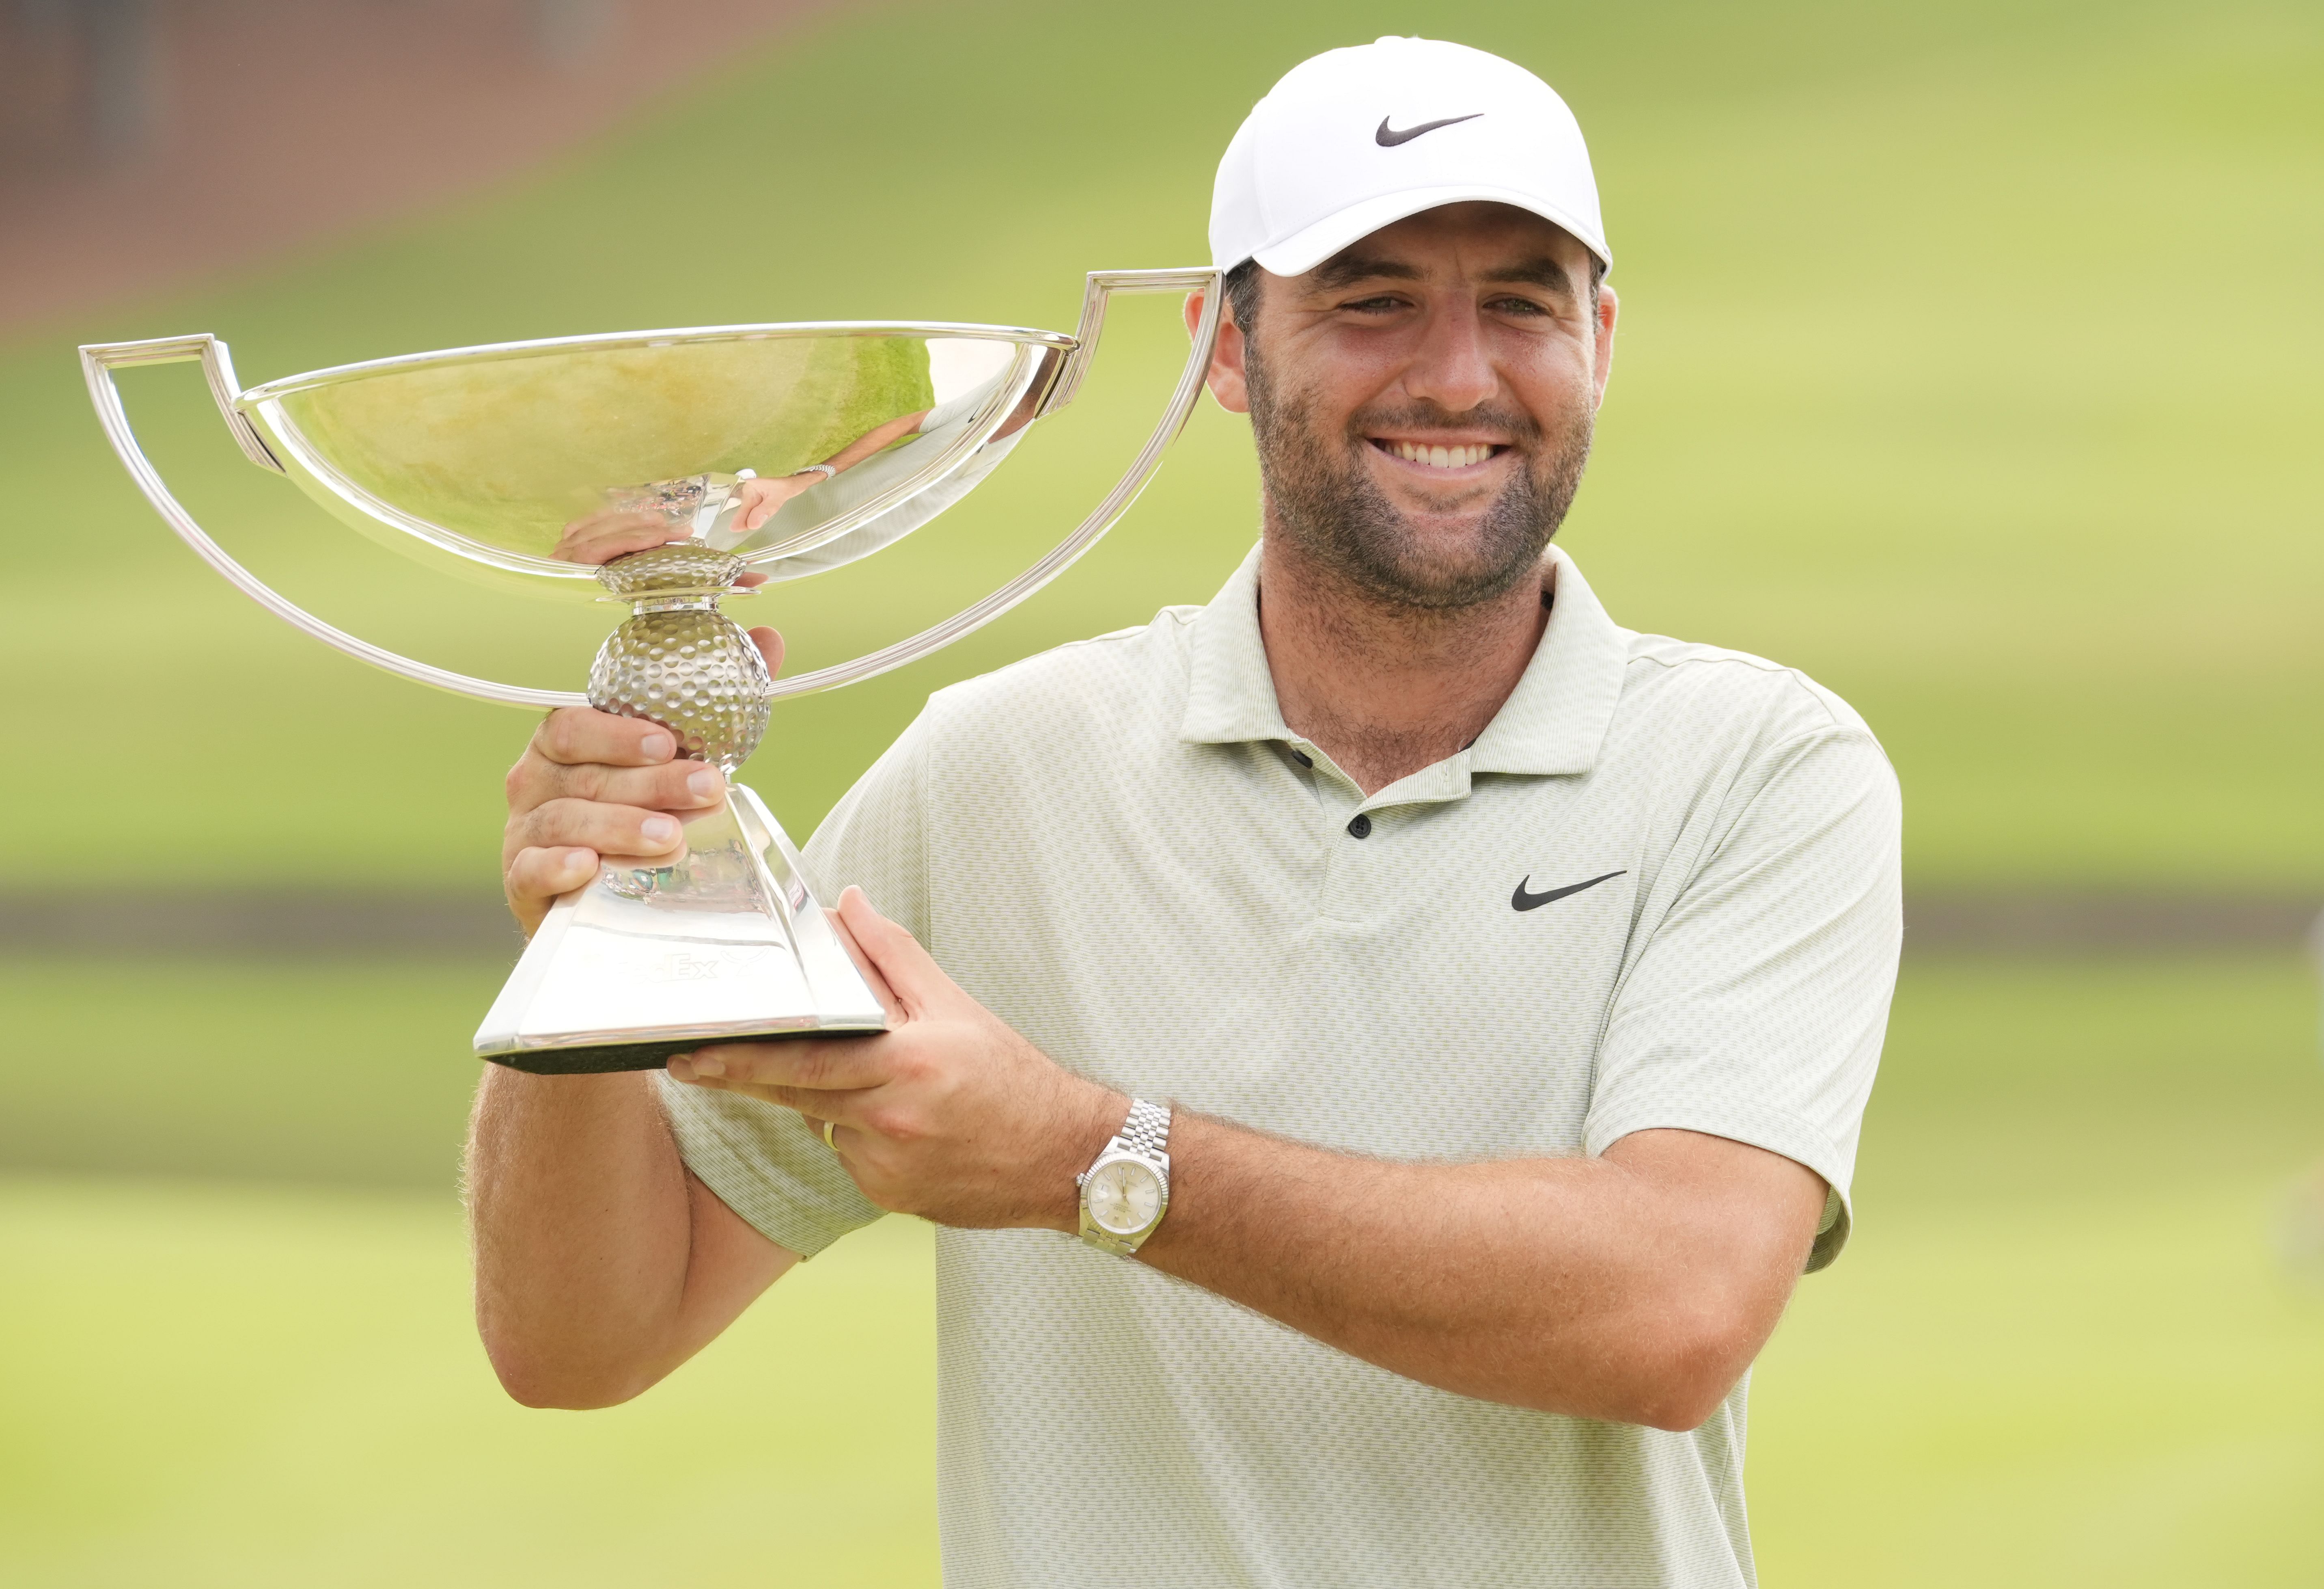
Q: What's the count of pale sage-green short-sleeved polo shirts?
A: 1